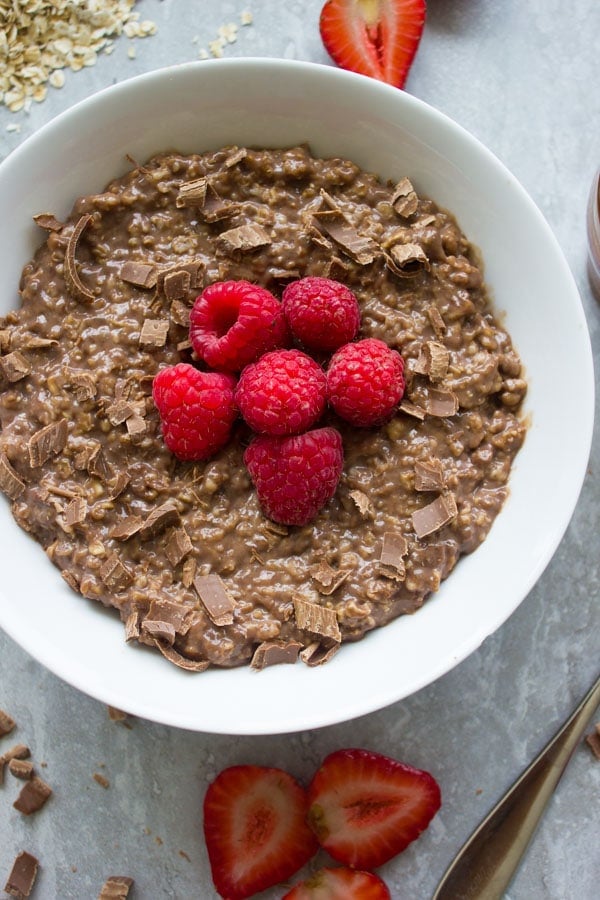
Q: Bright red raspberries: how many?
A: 6